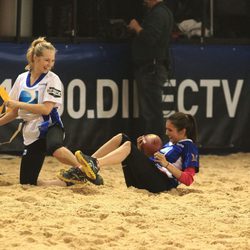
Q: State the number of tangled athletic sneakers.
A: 2